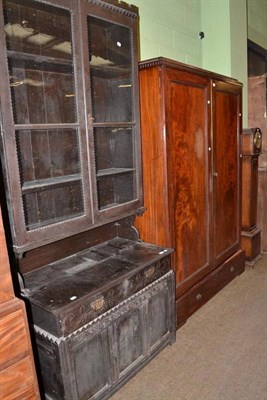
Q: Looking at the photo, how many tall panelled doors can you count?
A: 2